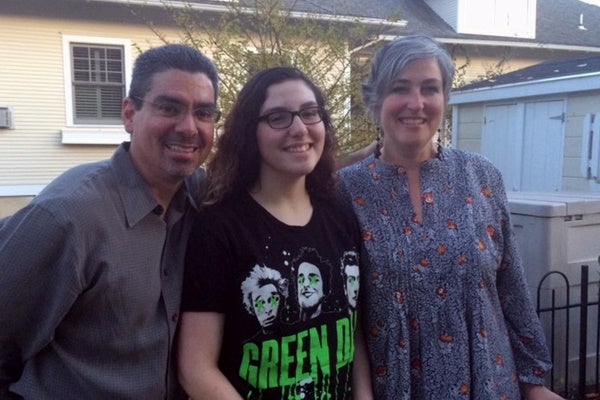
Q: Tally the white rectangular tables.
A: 0